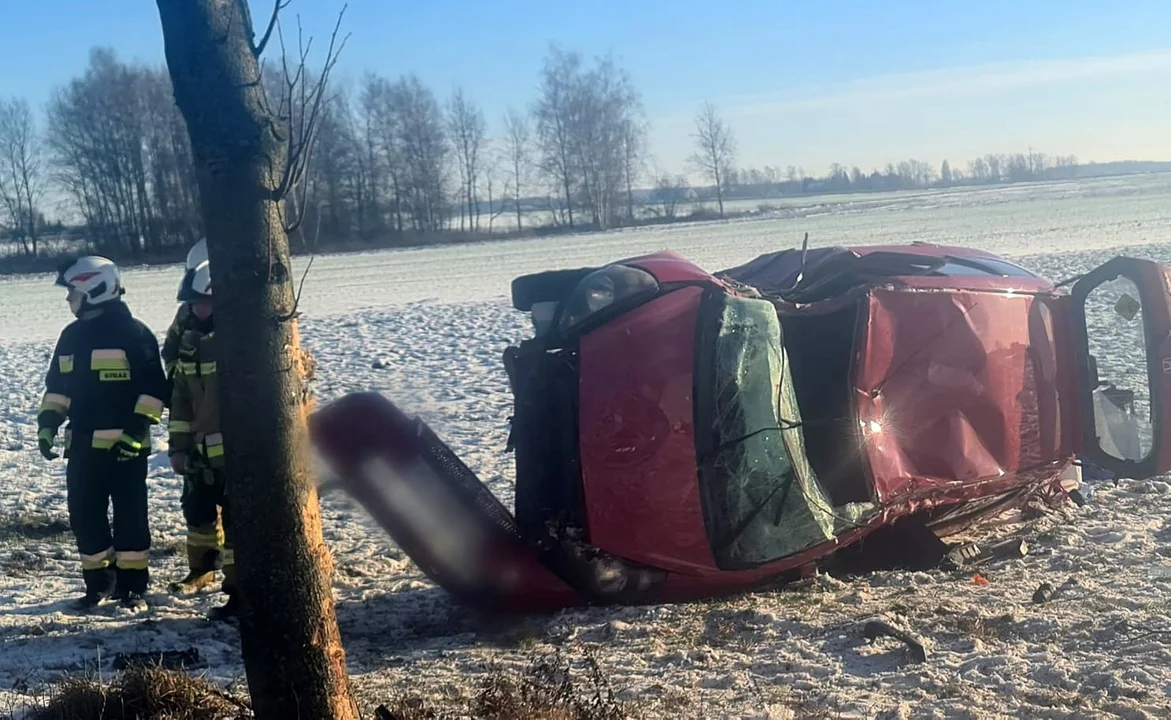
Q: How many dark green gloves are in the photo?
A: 2